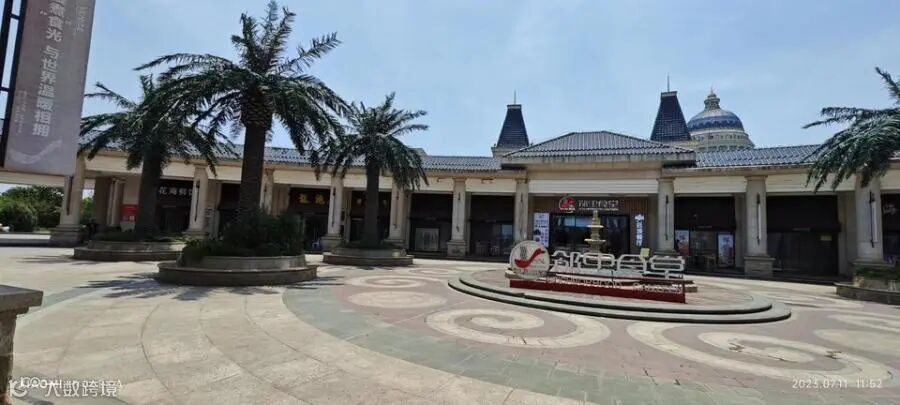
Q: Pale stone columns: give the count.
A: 10